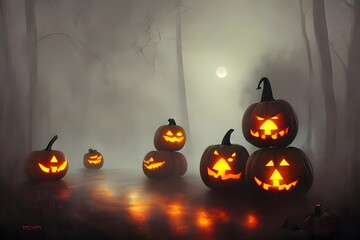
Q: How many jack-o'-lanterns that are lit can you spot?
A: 7